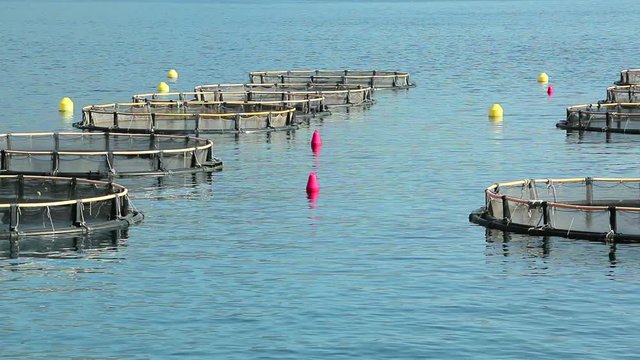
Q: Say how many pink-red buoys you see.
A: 3